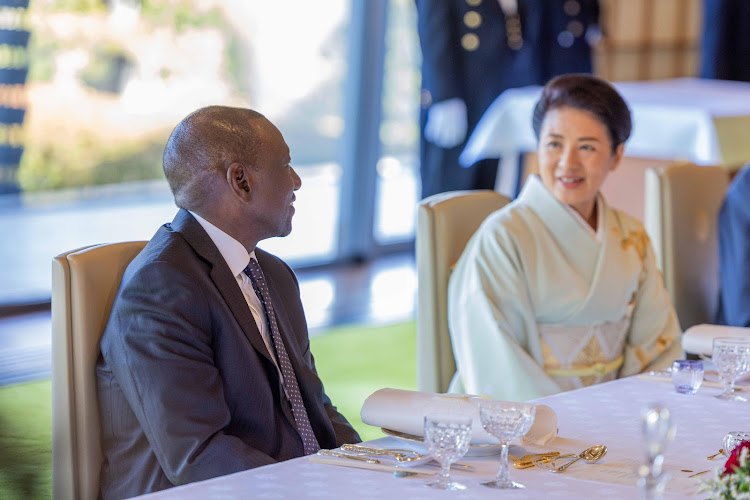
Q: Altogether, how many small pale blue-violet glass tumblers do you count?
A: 1